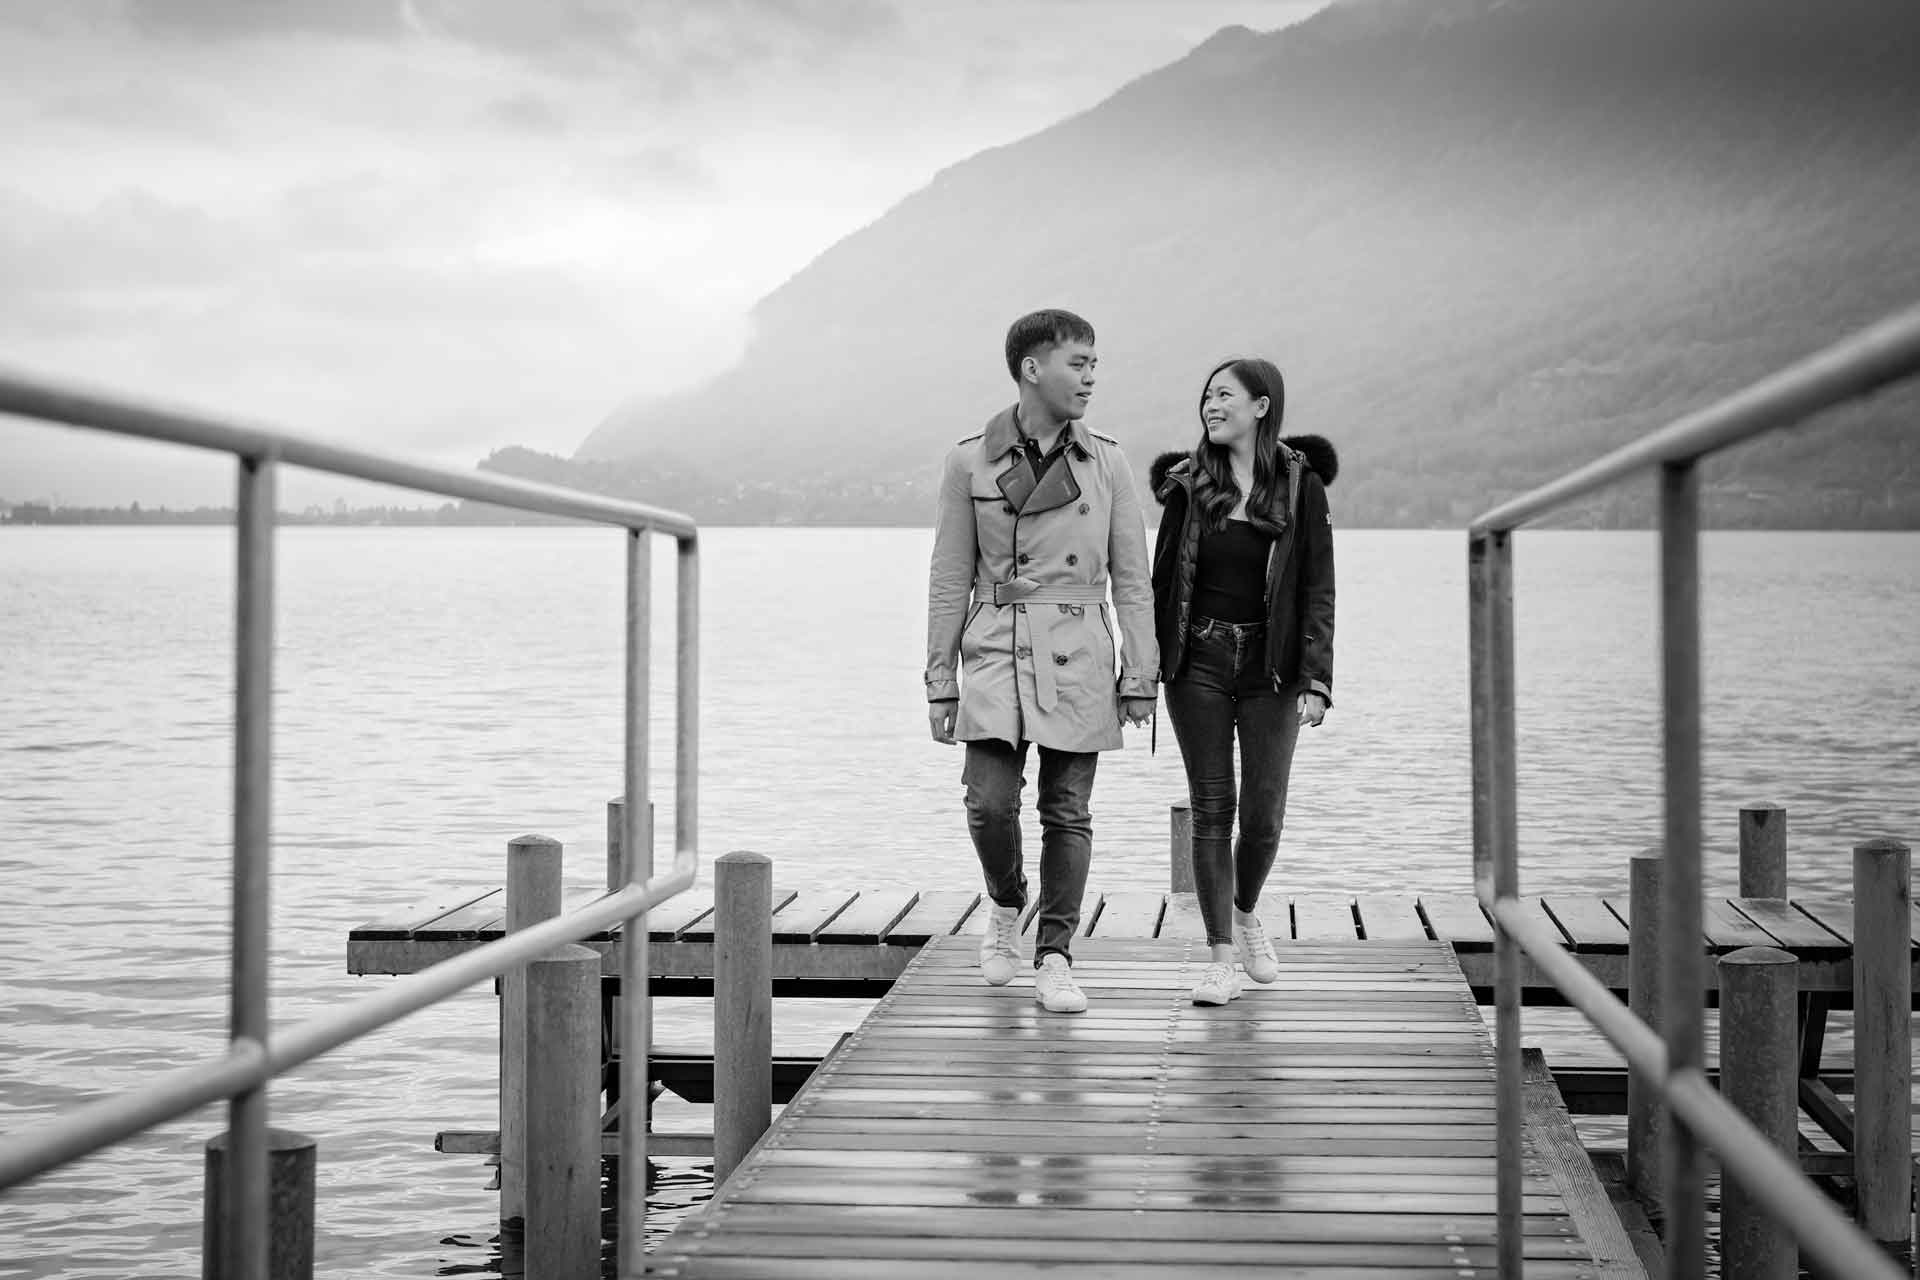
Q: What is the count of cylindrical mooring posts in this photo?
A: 10